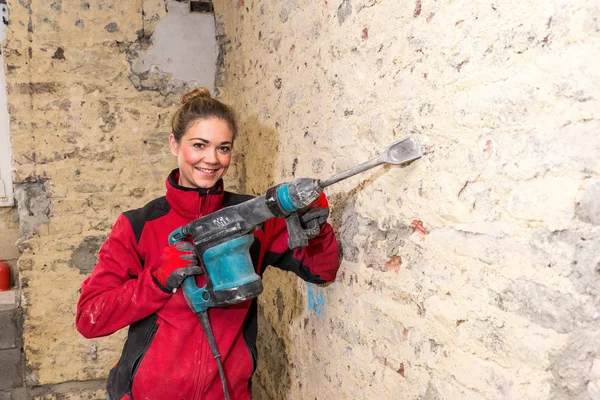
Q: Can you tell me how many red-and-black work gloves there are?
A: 2